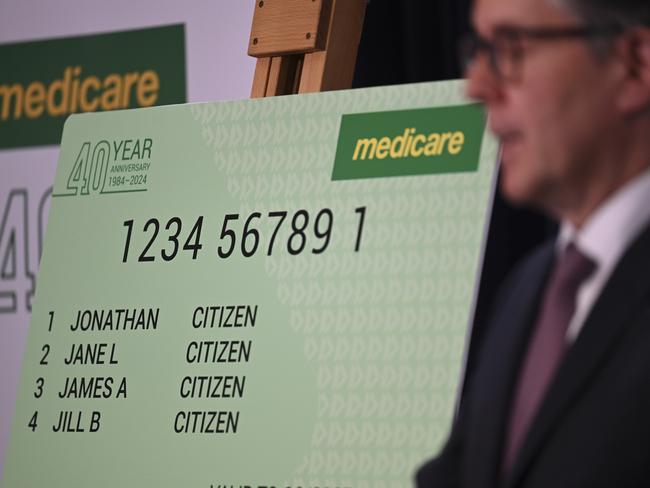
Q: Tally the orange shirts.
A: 0